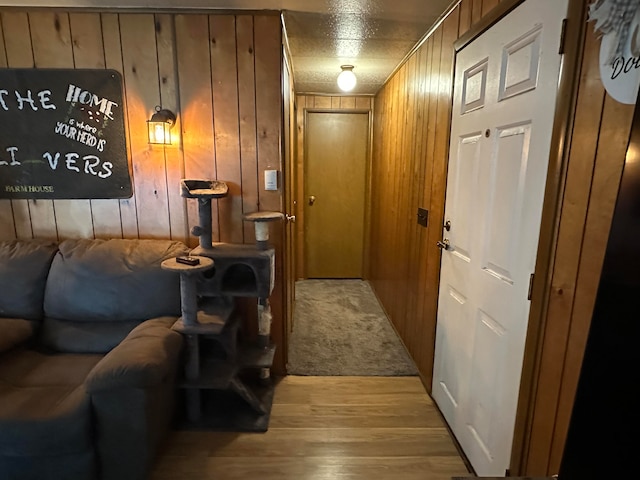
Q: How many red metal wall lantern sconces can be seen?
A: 0